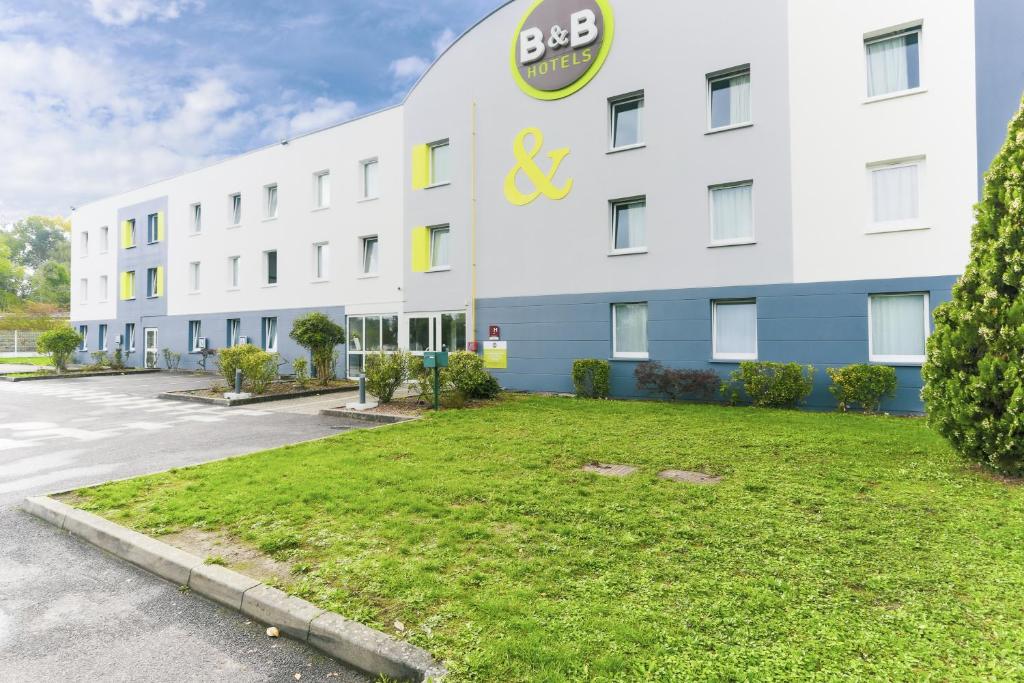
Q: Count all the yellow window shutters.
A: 6